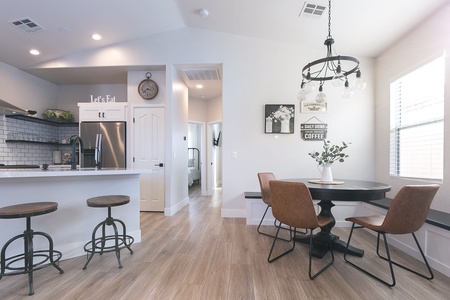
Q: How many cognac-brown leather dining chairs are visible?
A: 3